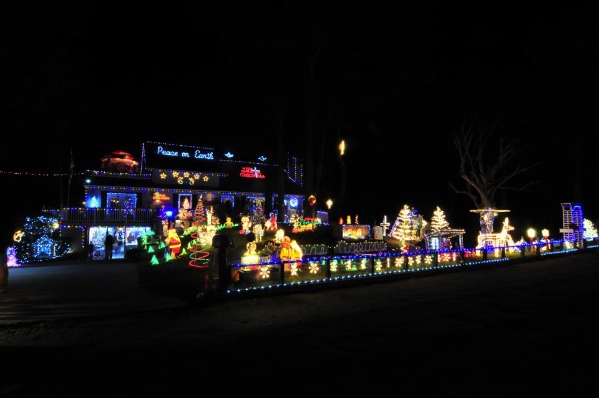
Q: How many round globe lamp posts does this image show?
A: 2